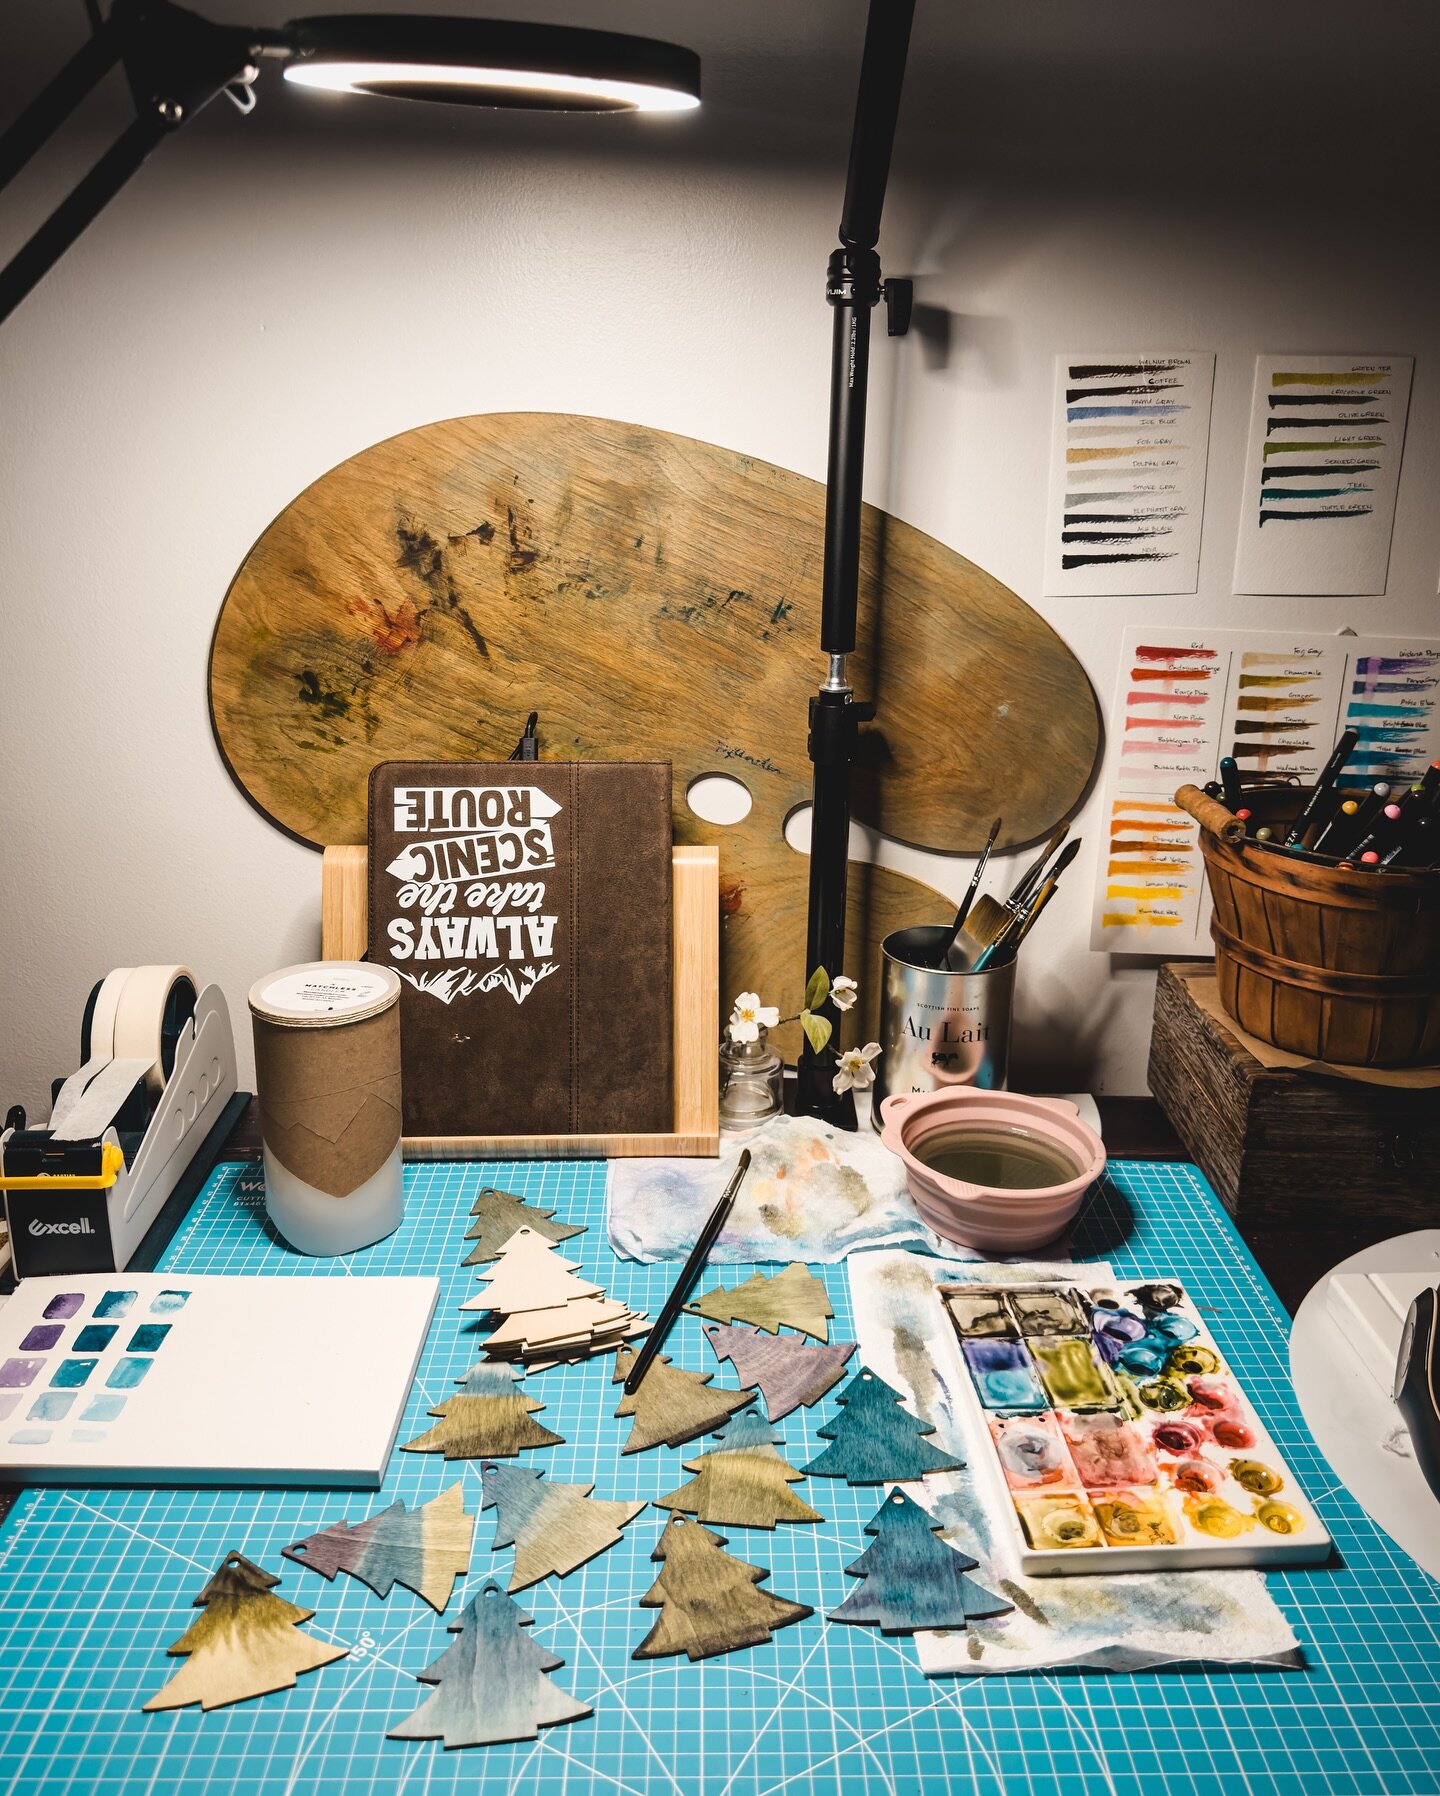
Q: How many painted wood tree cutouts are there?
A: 13